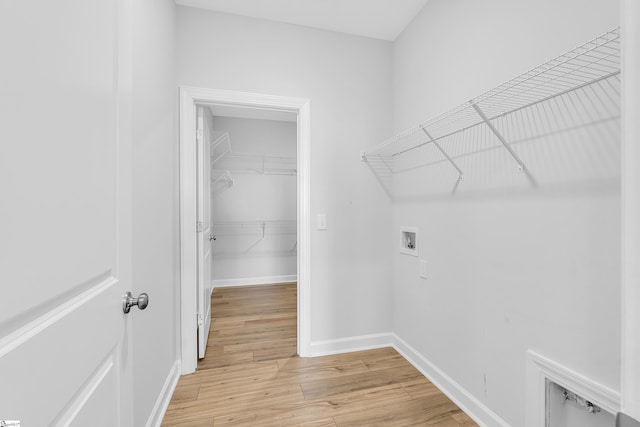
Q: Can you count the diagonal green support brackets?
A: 0